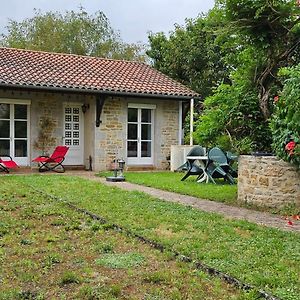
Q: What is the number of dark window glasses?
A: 12